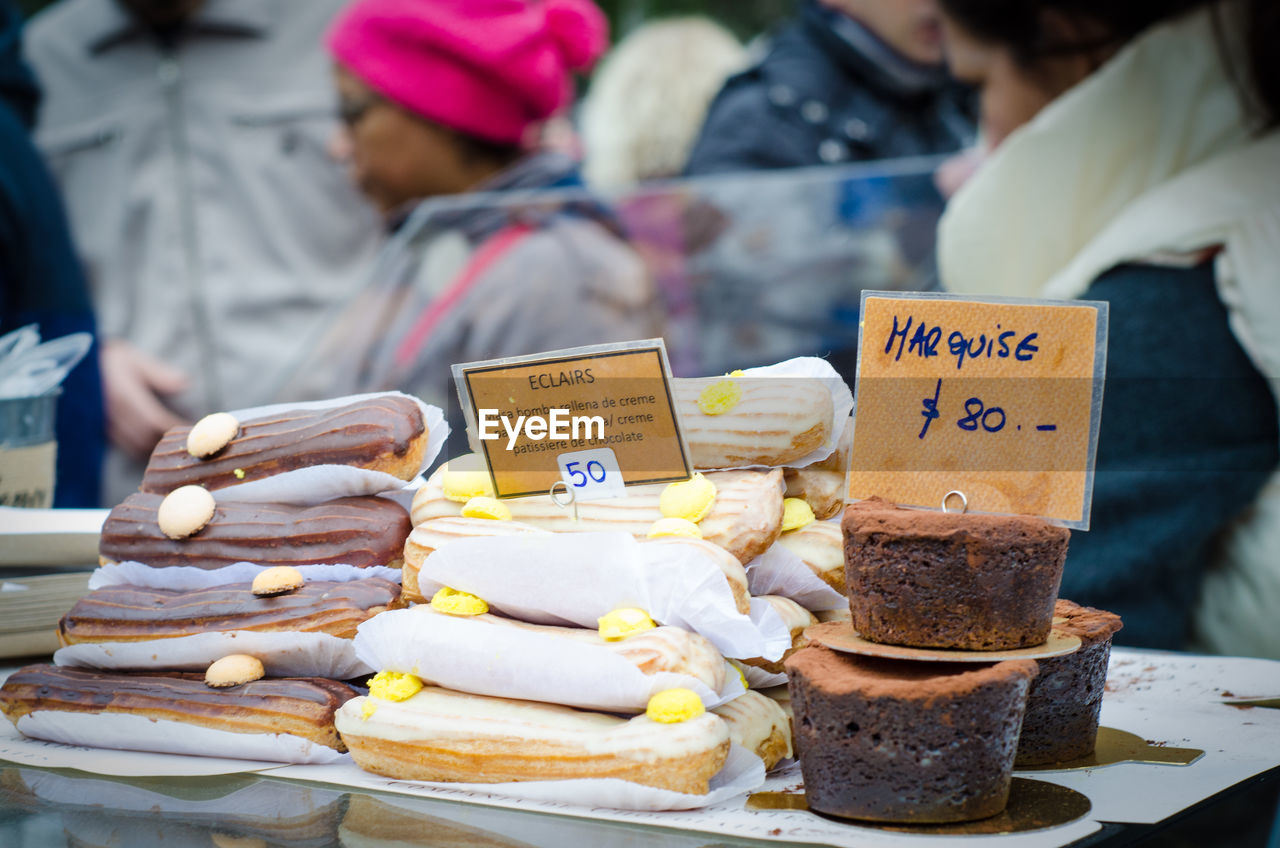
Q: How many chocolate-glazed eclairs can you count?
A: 4